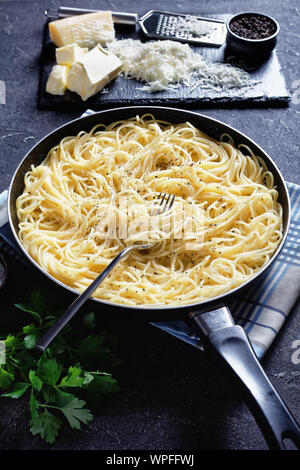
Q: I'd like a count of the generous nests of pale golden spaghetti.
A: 1